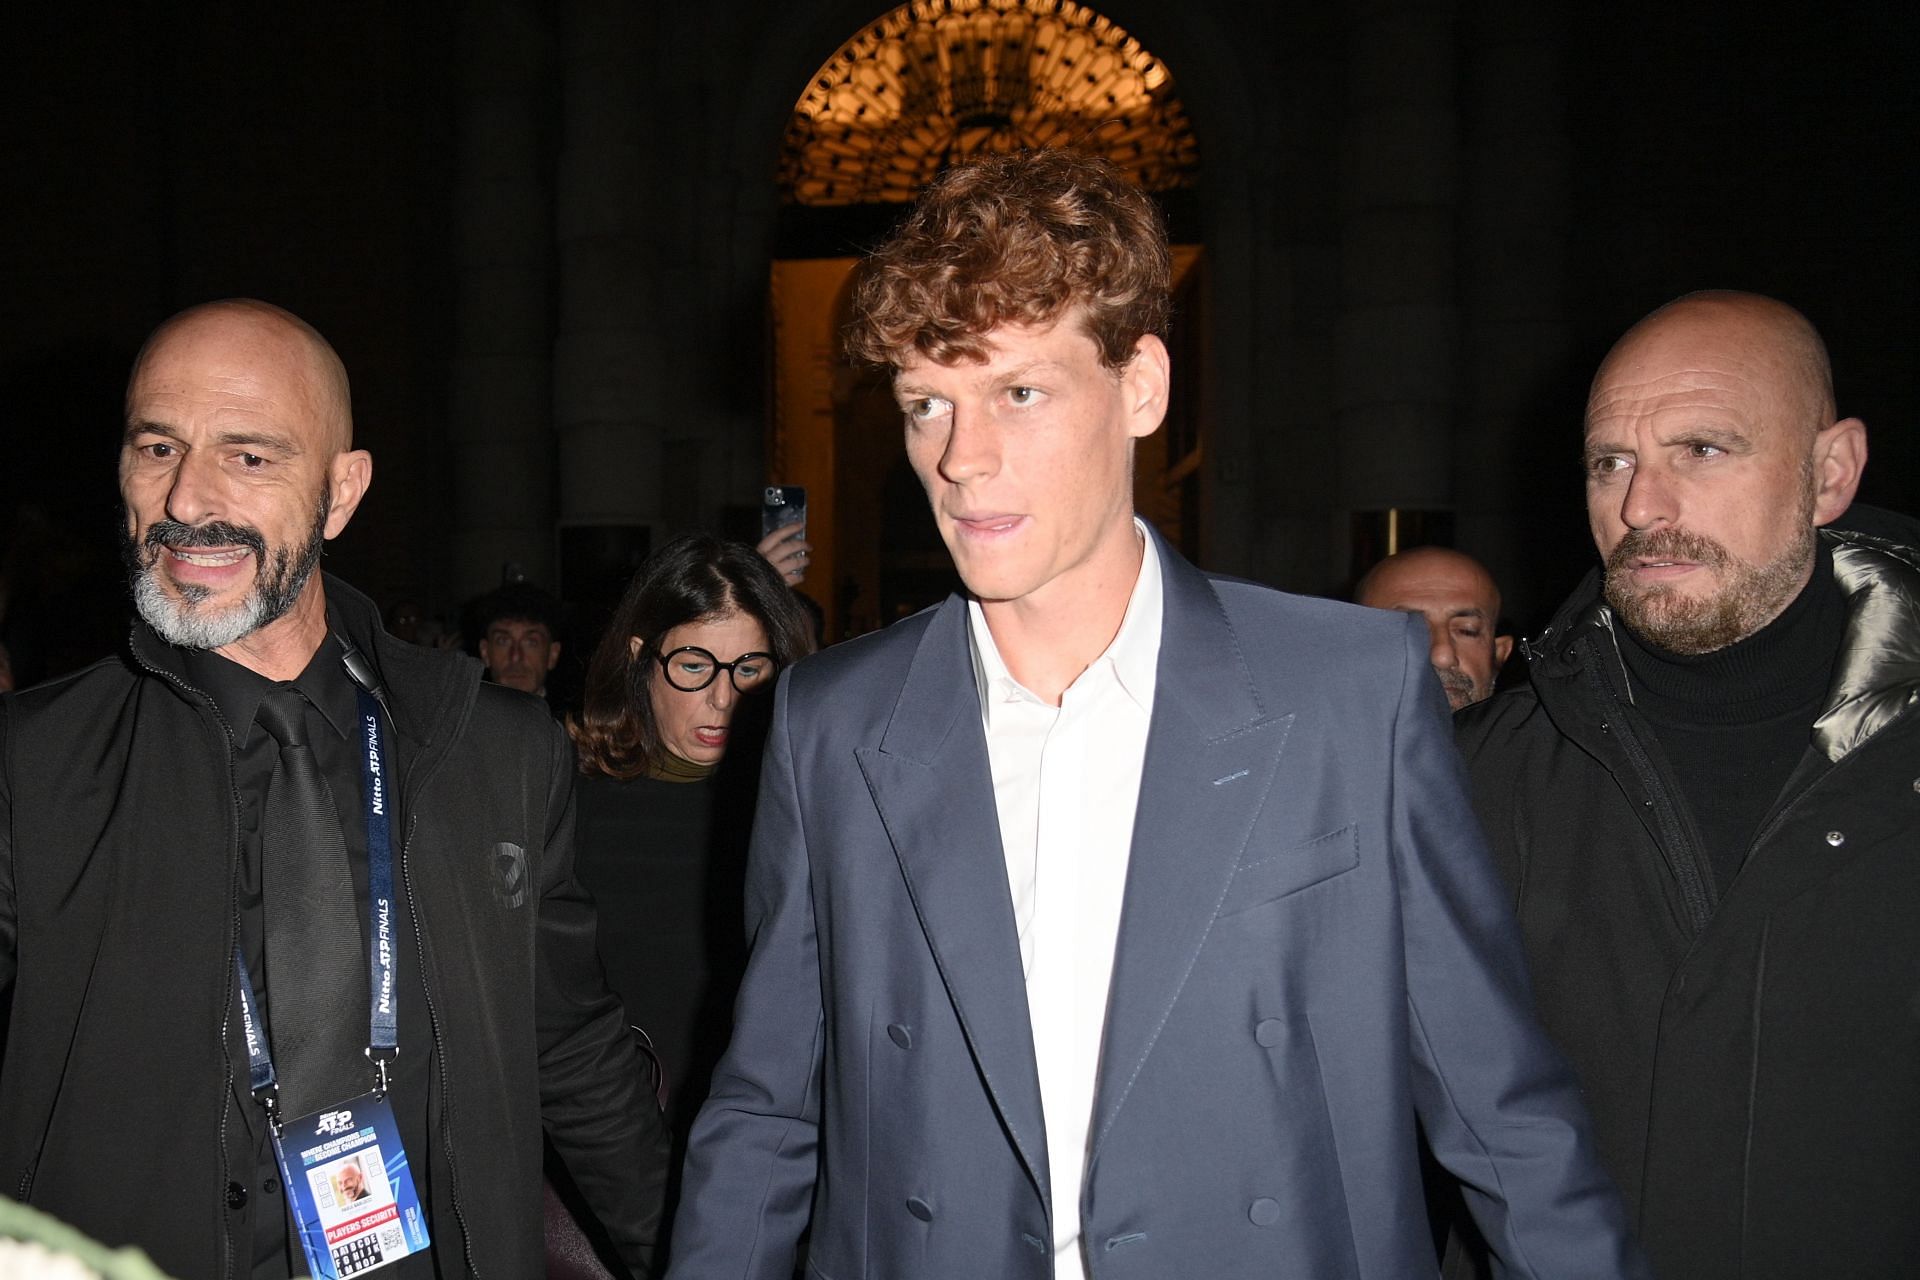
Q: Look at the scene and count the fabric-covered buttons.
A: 4